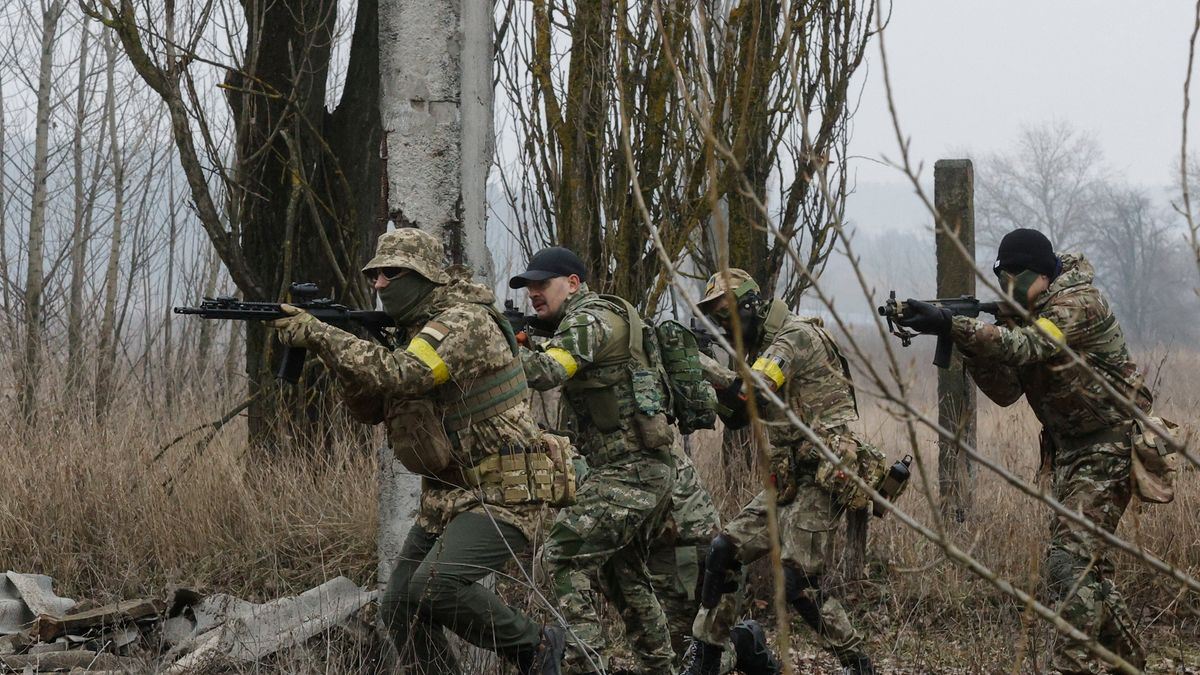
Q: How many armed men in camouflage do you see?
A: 4